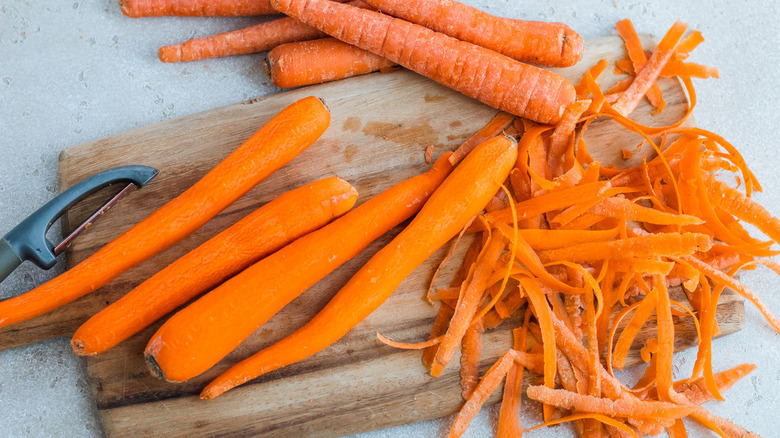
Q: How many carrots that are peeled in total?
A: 4